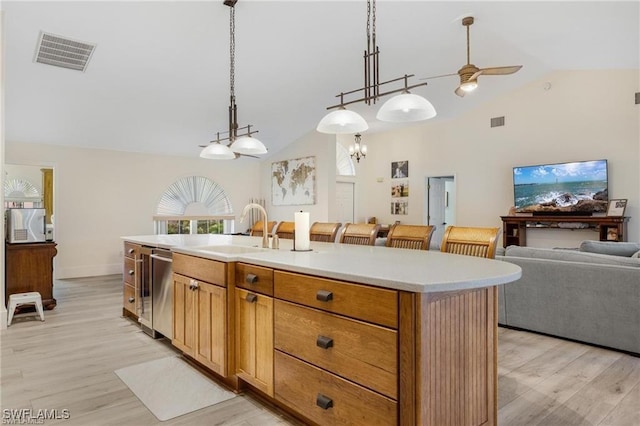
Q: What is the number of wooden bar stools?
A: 6